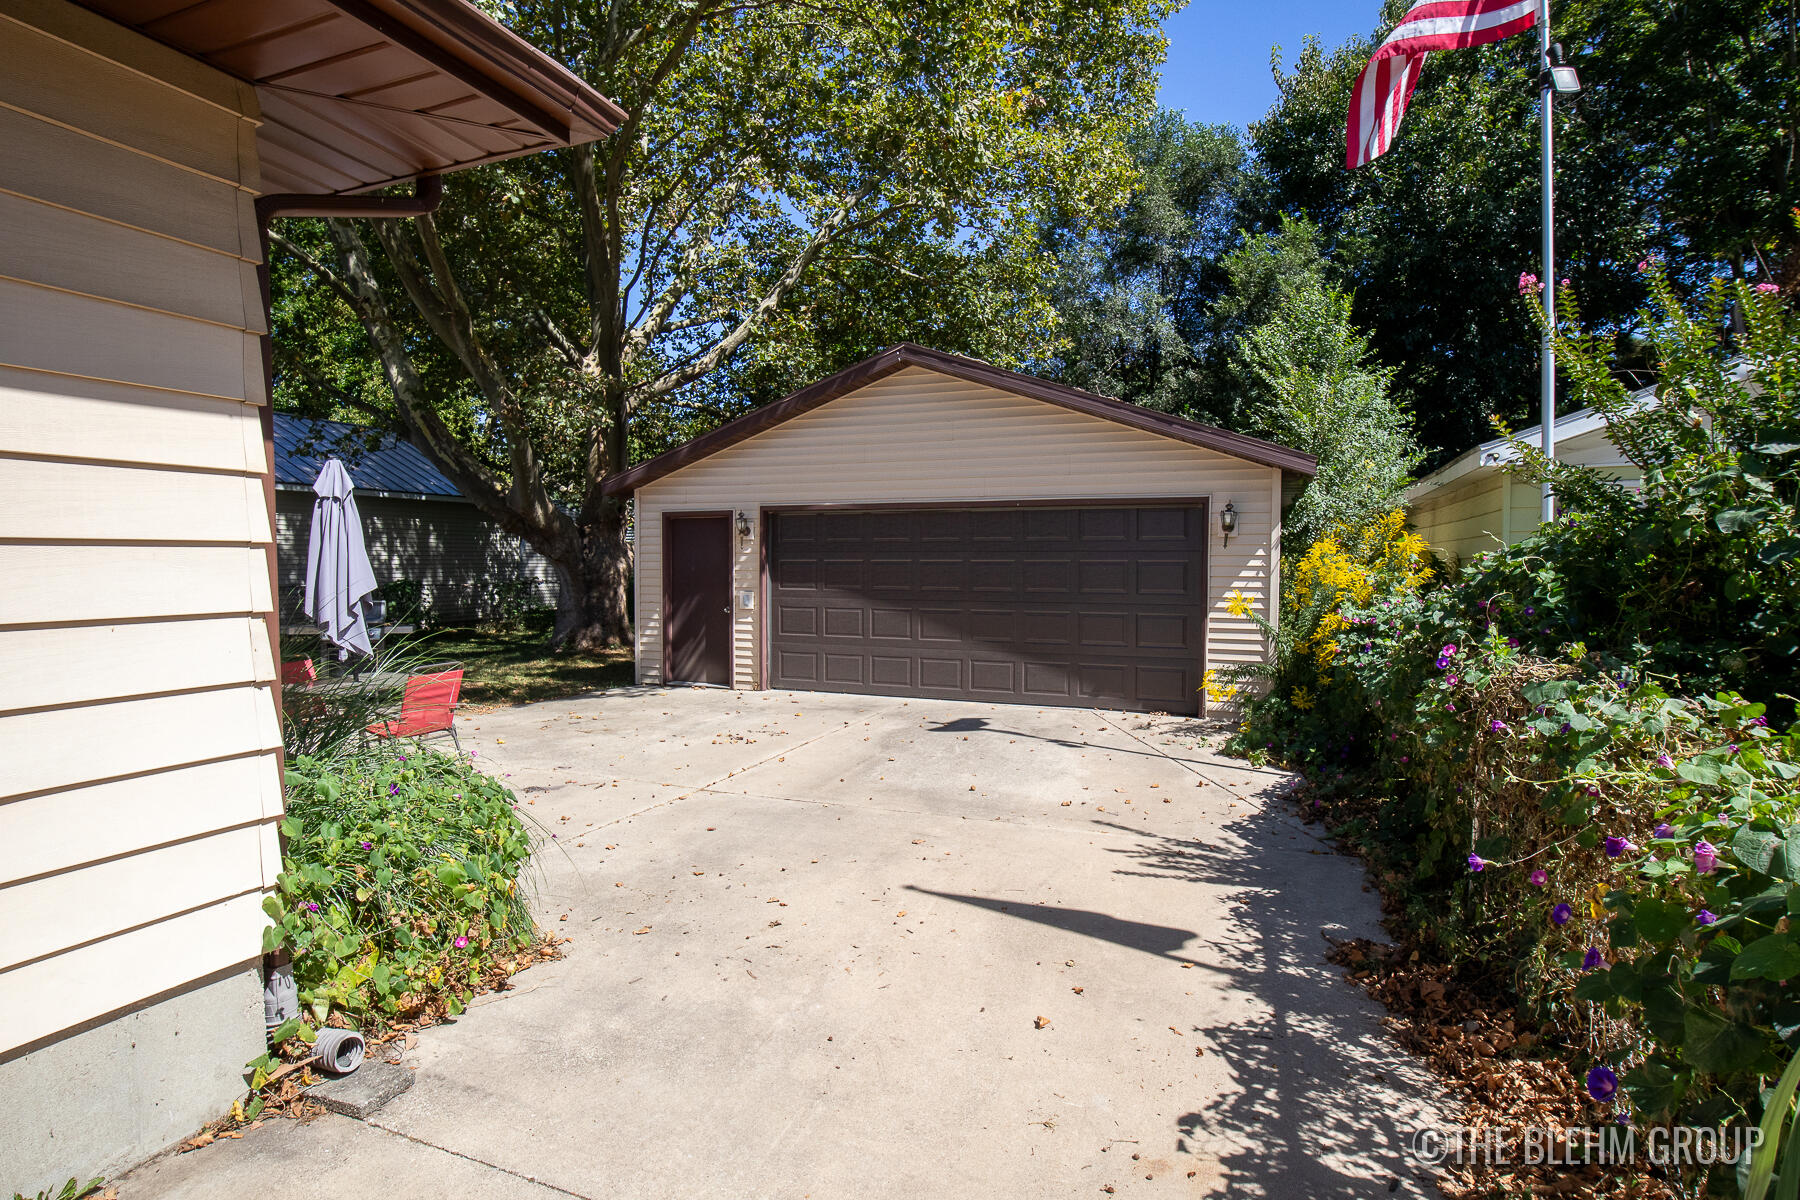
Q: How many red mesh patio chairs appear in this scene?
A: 2